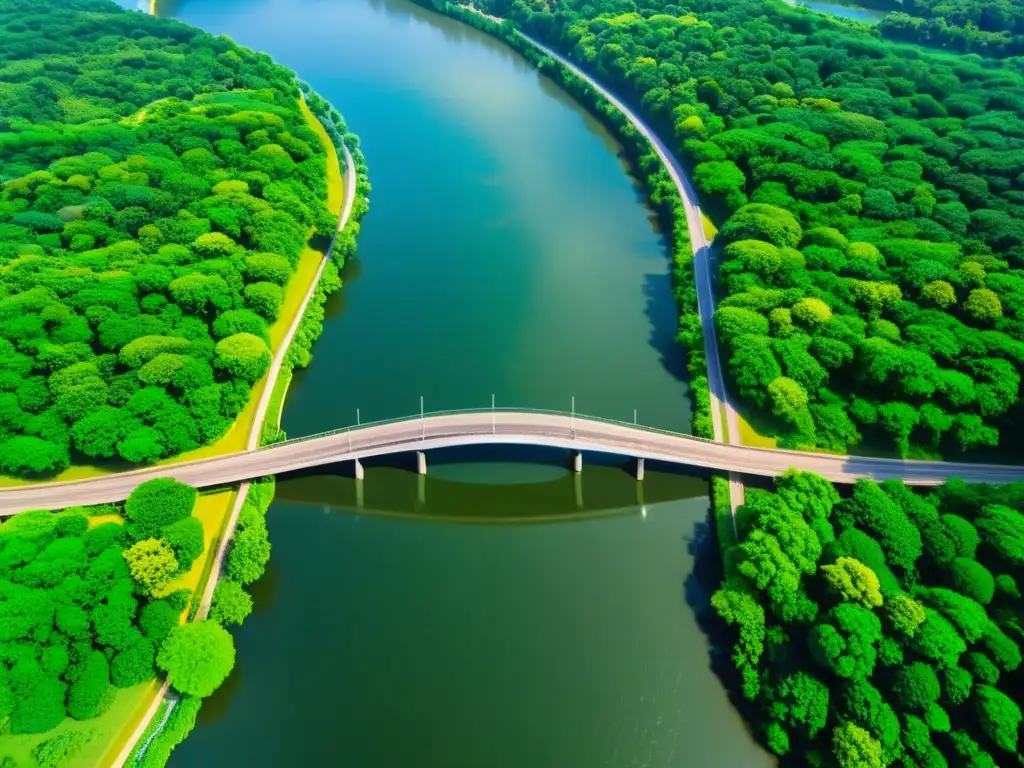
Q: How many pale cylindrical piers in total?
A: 4